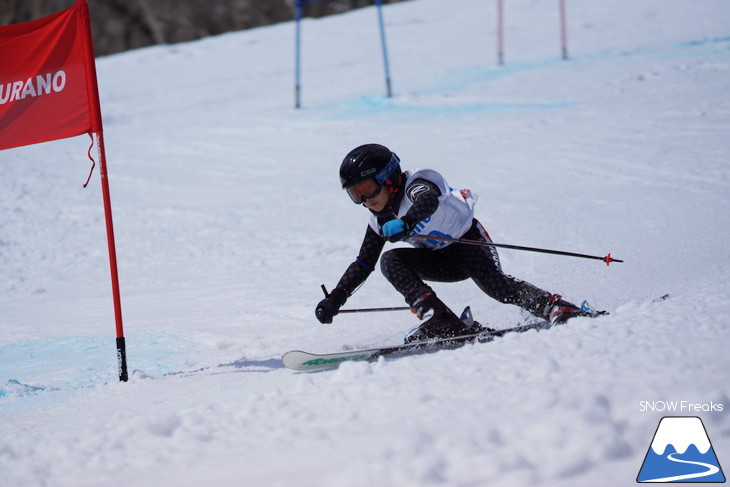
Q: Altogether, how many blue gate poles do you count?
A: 2